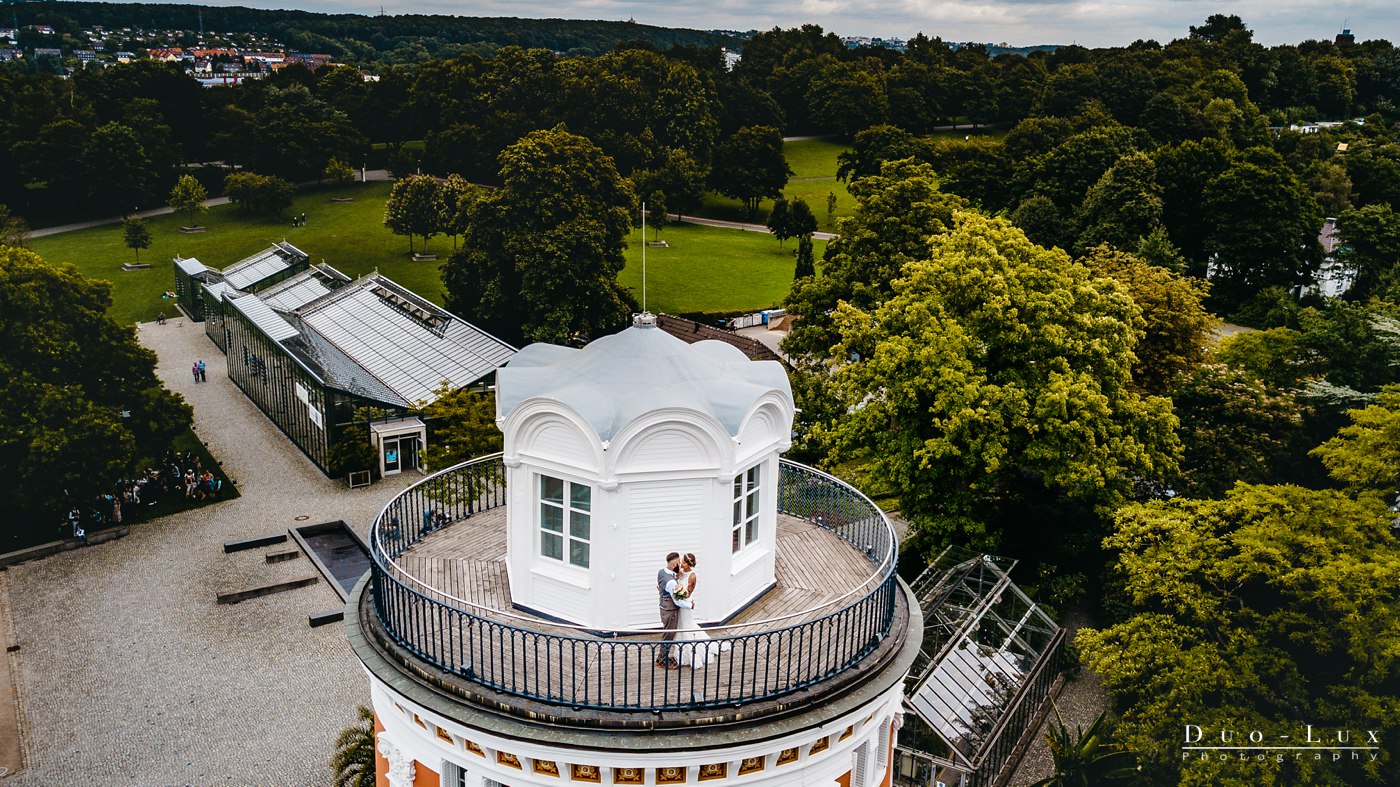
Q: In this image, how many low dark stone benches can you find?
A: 4